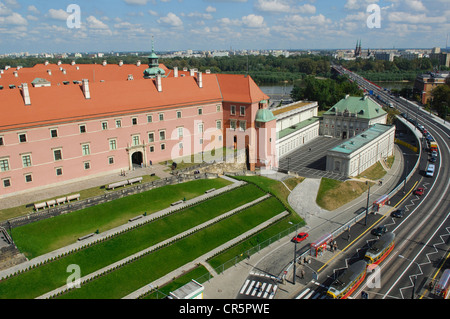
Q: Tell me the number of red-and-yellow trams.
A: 2